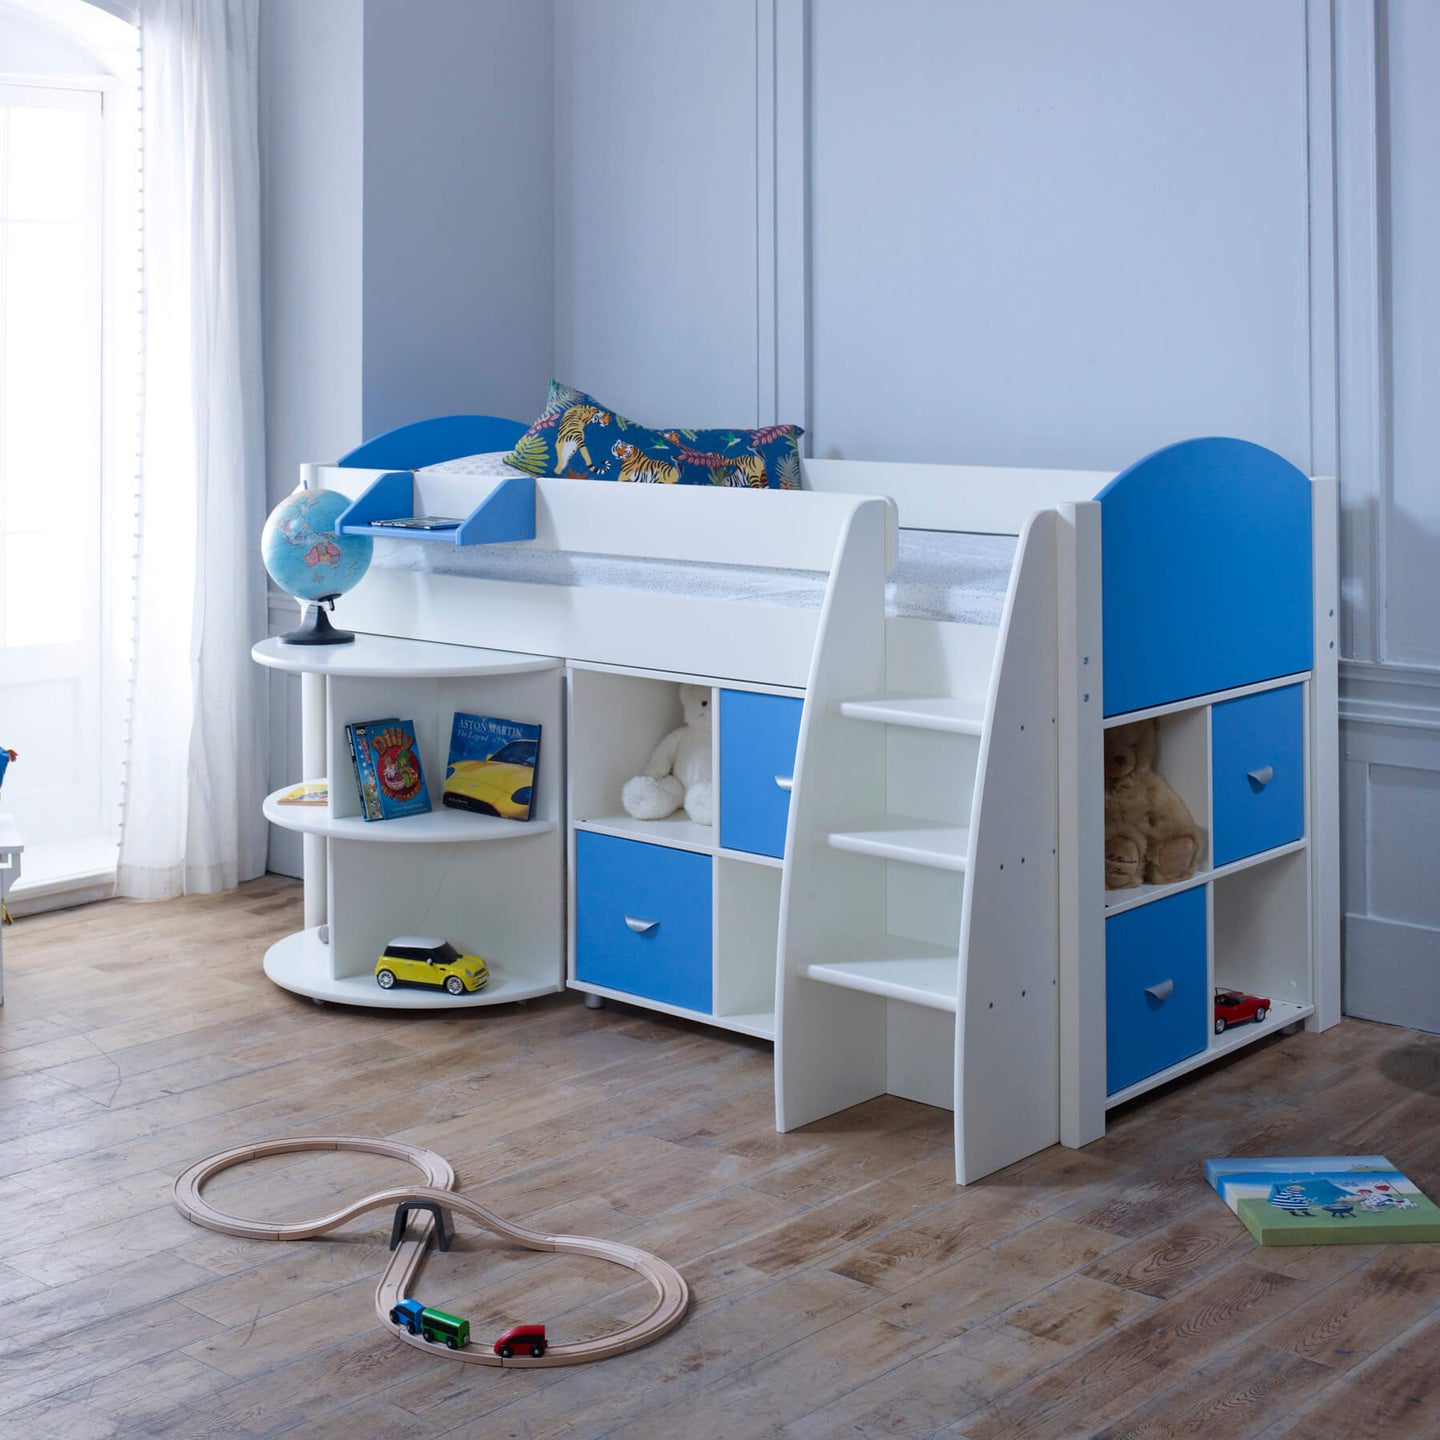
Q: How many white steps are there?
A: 3